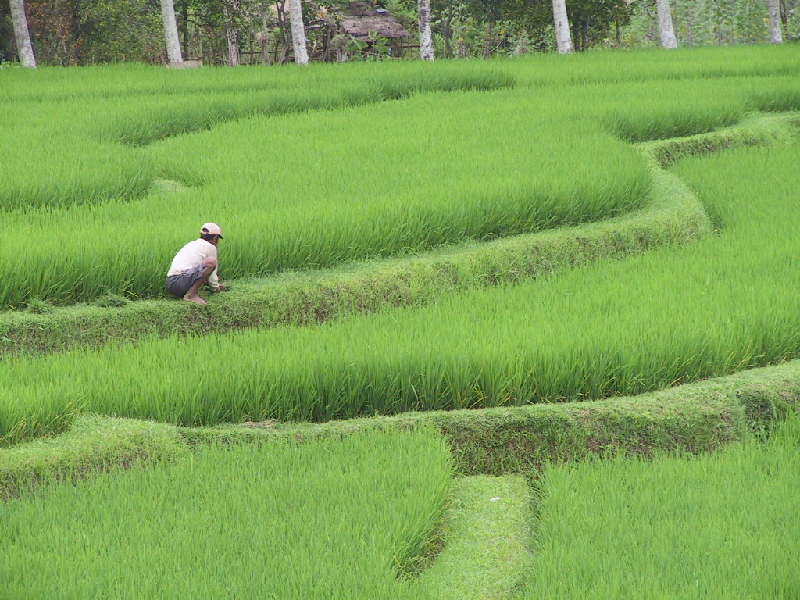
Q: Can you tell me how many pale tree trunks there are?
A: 7